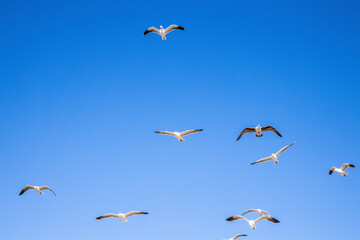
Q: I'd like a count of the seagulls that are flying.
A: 10